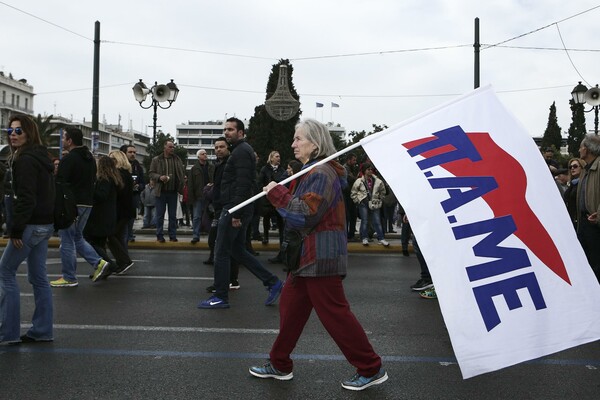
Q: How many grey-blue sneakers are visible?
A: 2